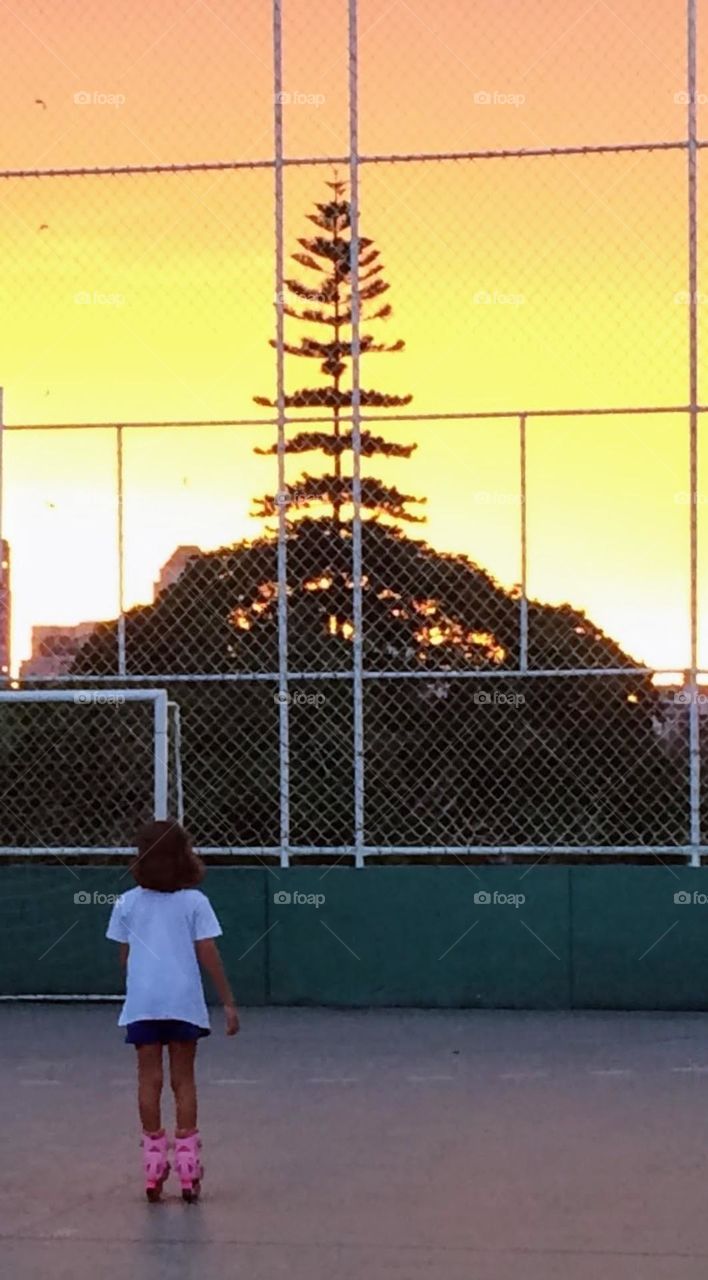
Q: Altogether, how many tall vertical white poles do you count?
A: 3